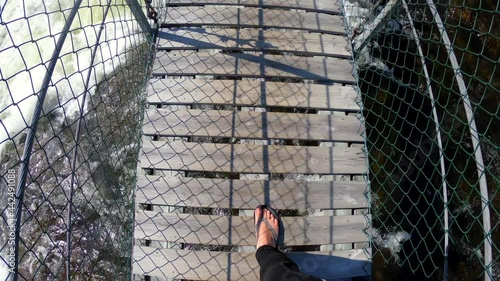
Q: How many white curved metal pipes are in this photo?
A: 2